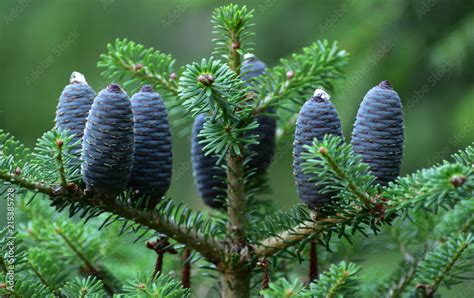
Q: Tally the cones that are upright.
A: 7